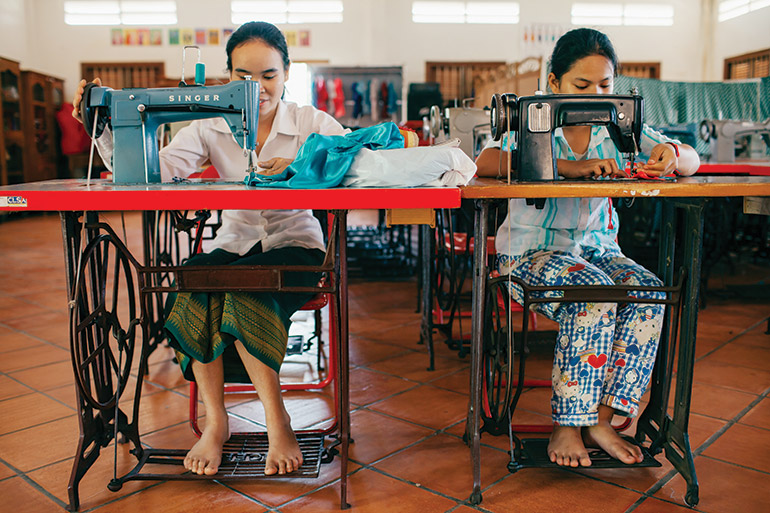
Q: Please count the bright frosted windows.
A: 5